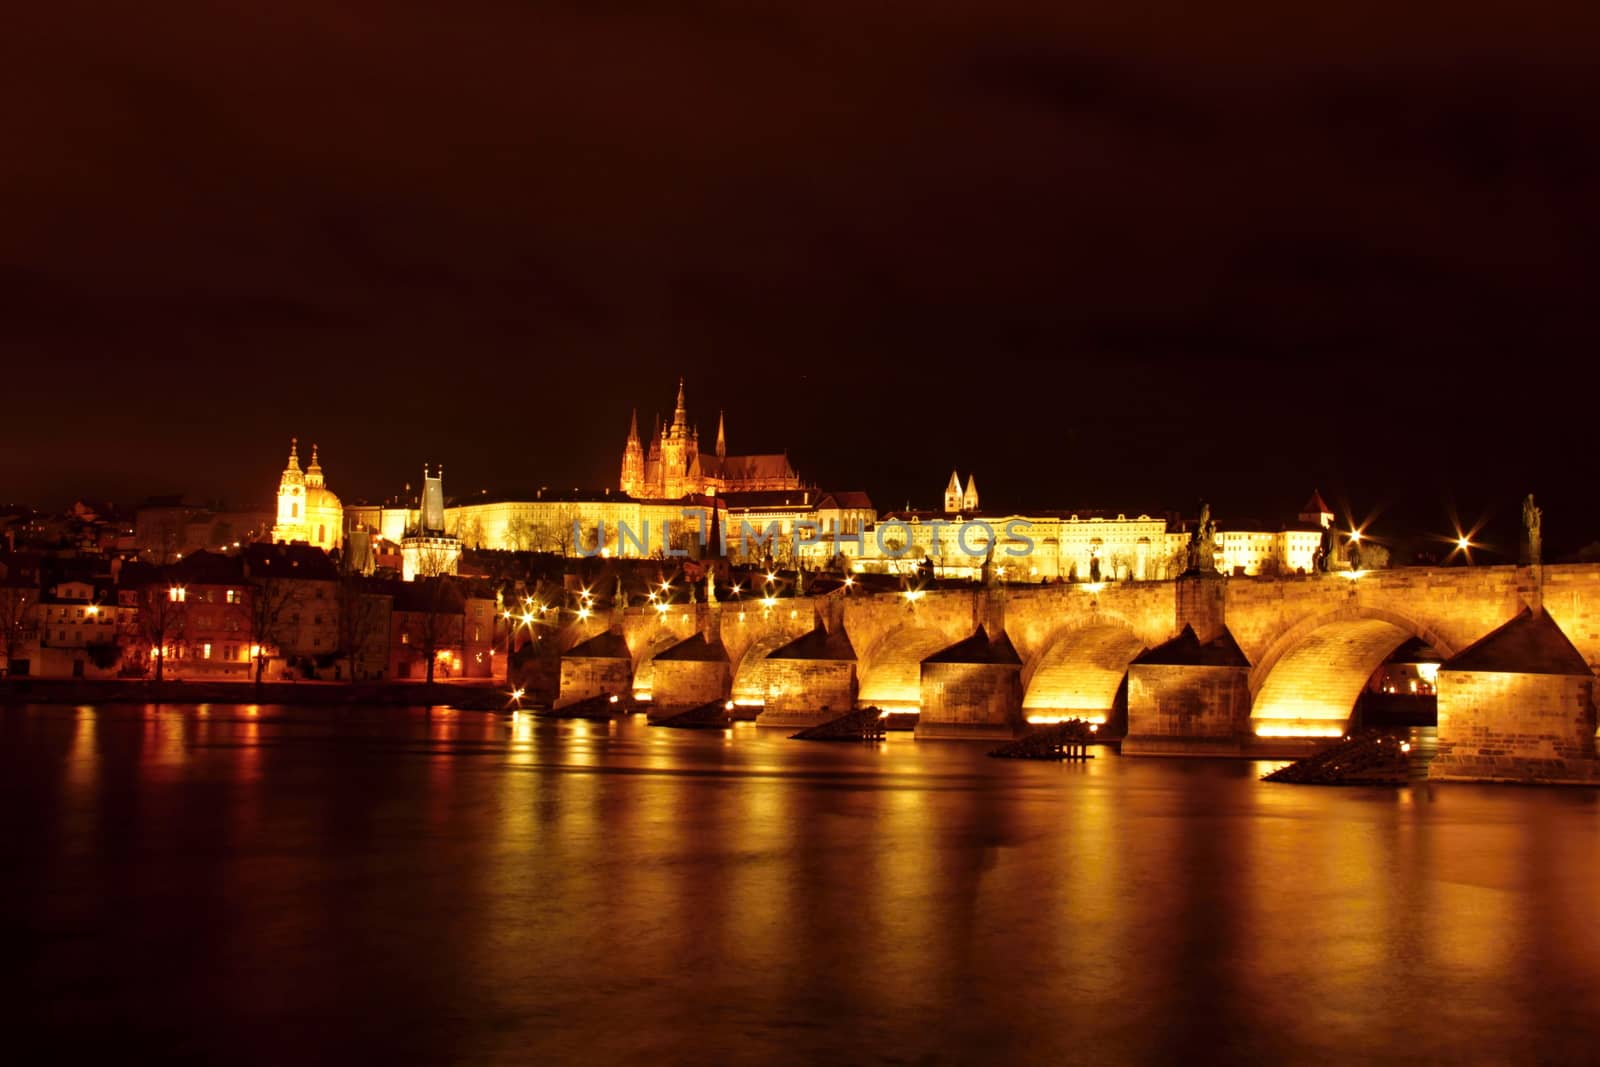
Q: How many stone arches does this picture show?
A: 5